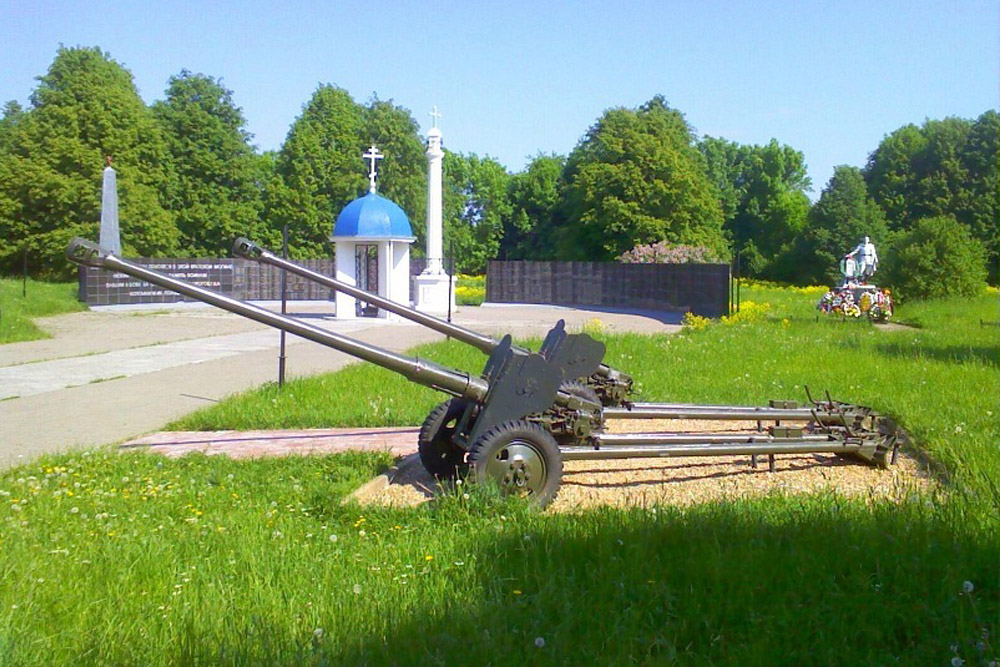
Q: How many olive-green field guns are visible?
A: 2